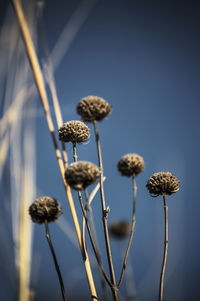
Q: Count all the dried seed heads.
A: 7